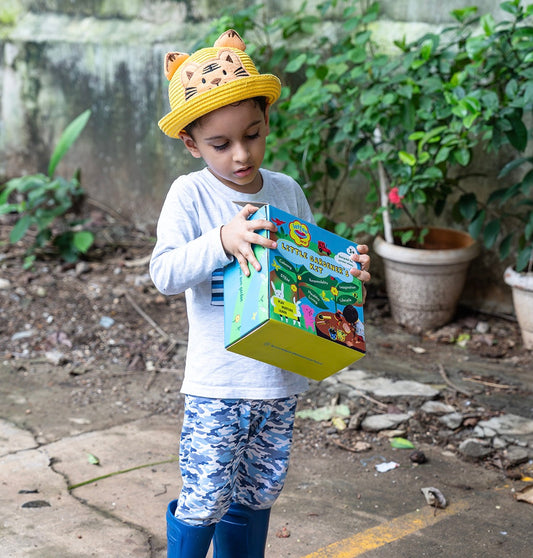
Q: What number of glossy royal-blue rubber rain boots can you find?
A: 2